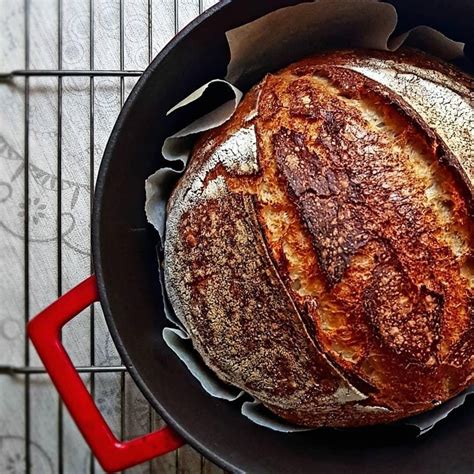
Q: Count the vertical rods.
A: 7